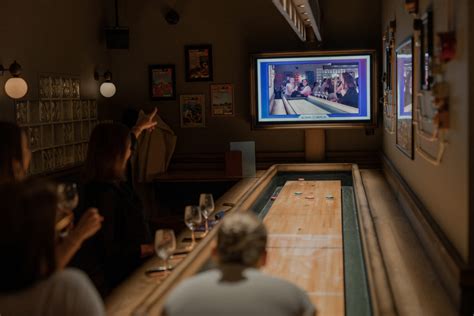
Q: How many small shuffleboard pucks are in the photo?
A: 5